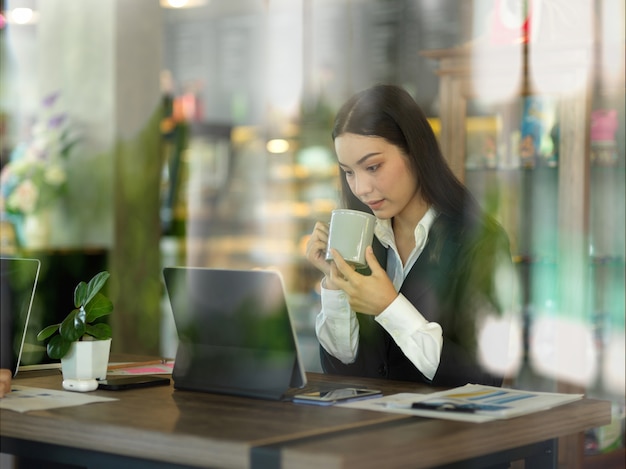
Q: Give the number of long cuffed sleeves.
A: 2